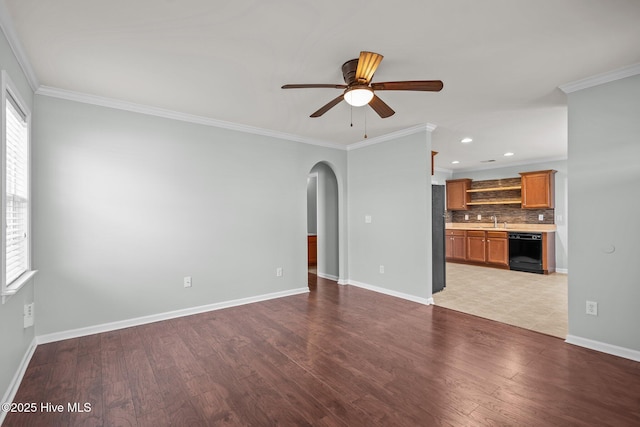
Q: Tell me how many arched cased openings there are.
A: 1